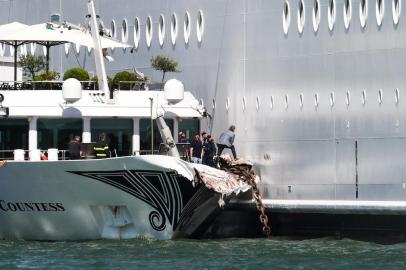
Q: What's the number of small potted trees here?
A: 2